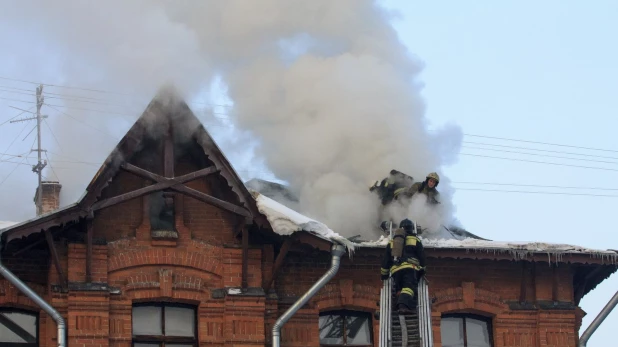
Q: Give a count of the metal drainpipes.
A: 3